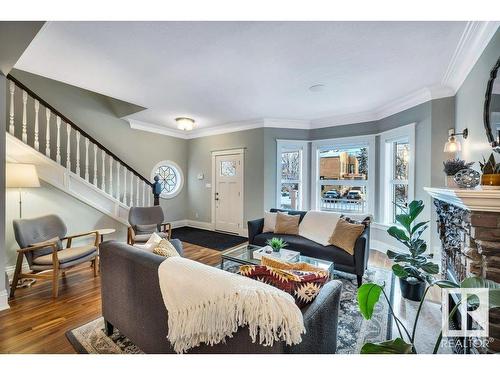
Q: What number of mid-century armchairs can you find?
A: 2